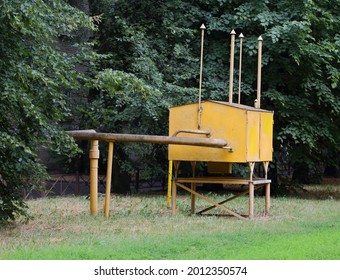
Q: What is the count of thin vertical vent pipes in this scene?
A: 4